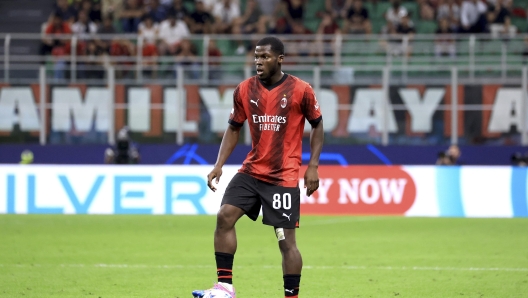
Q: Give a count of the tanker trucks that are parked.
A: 0